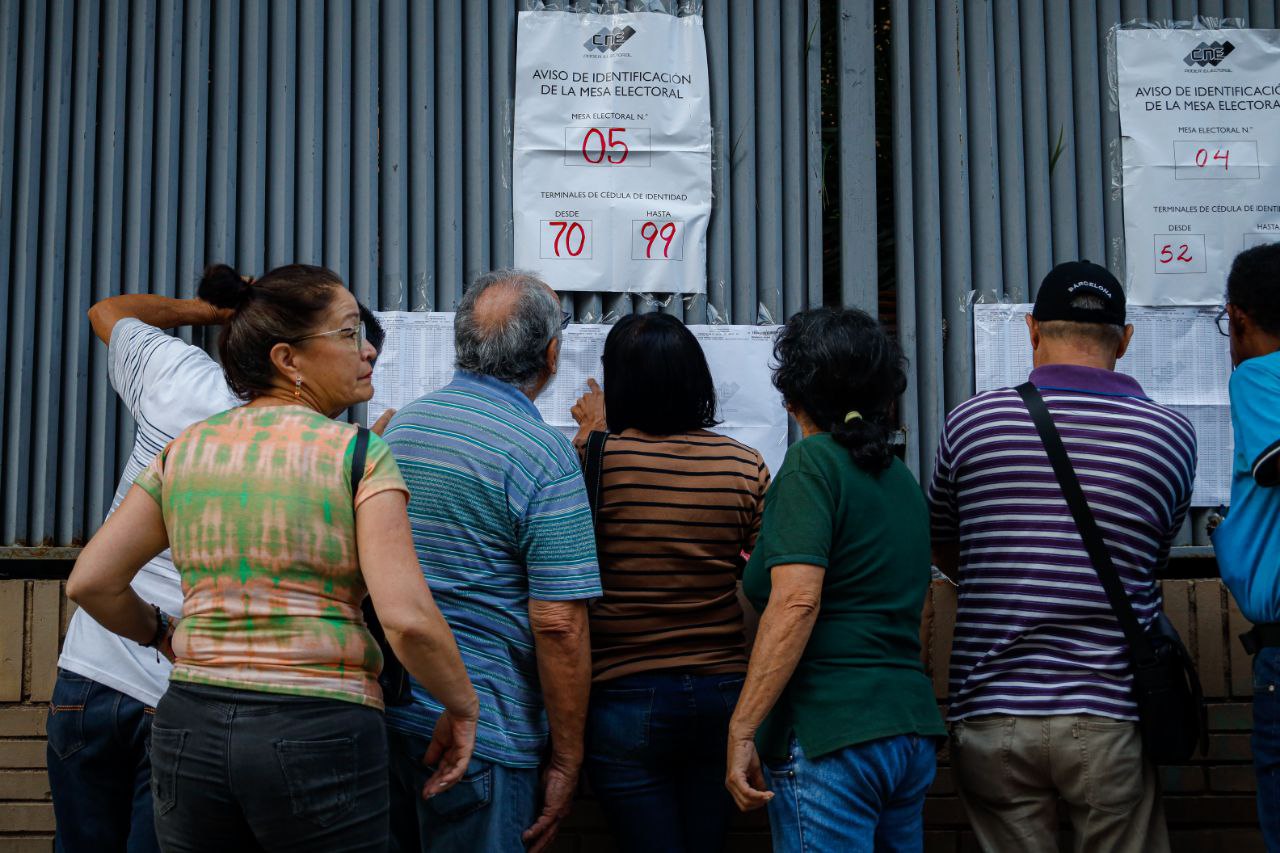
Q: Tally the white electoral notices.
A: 2